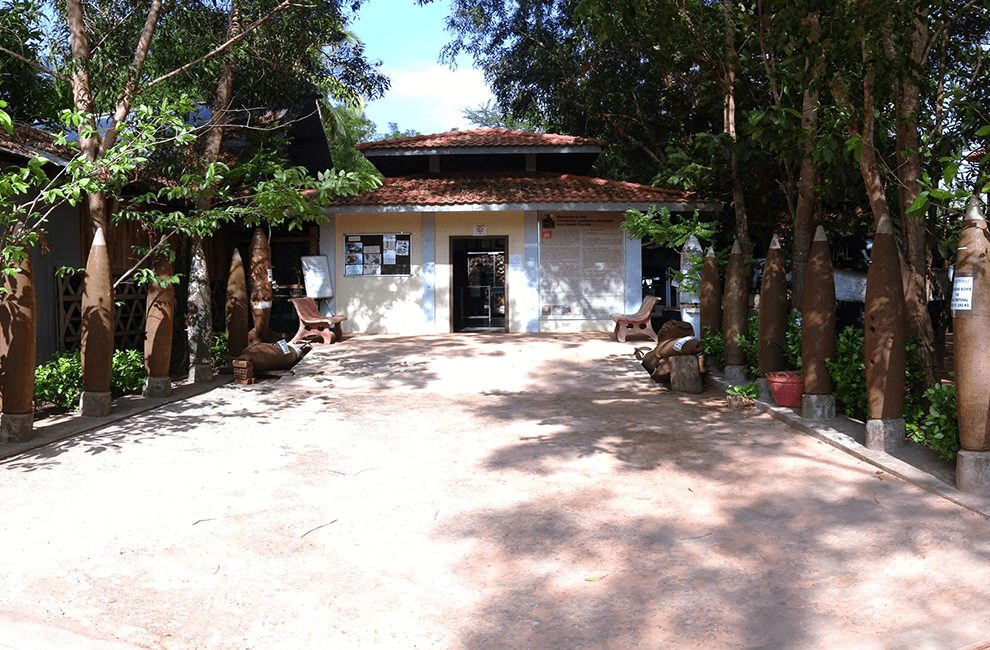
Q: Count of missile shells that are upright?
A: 13